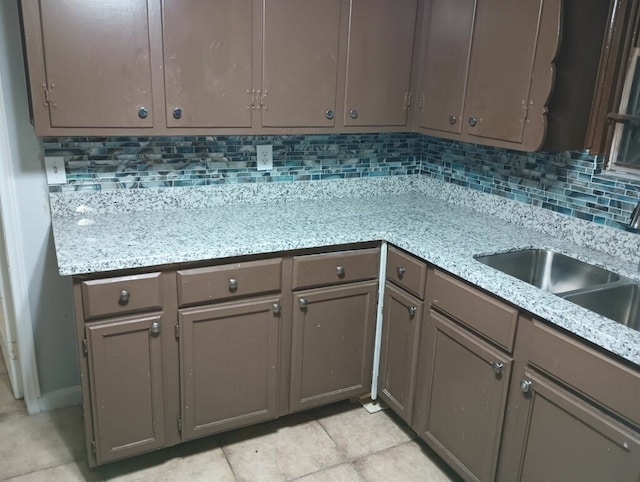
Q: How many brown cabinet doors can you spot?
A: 12